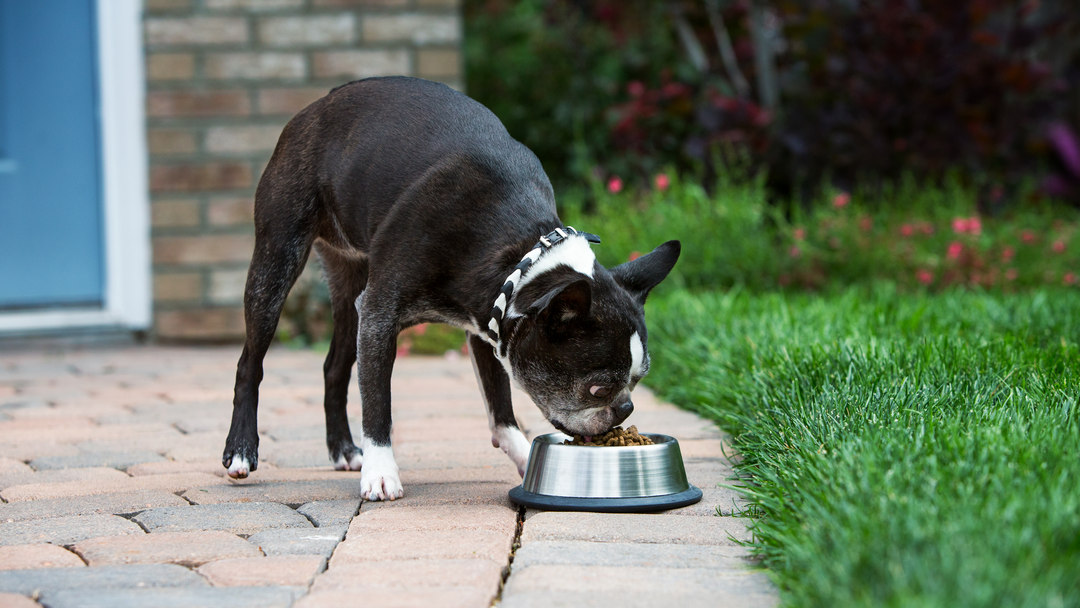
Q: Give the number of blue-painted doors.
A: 1